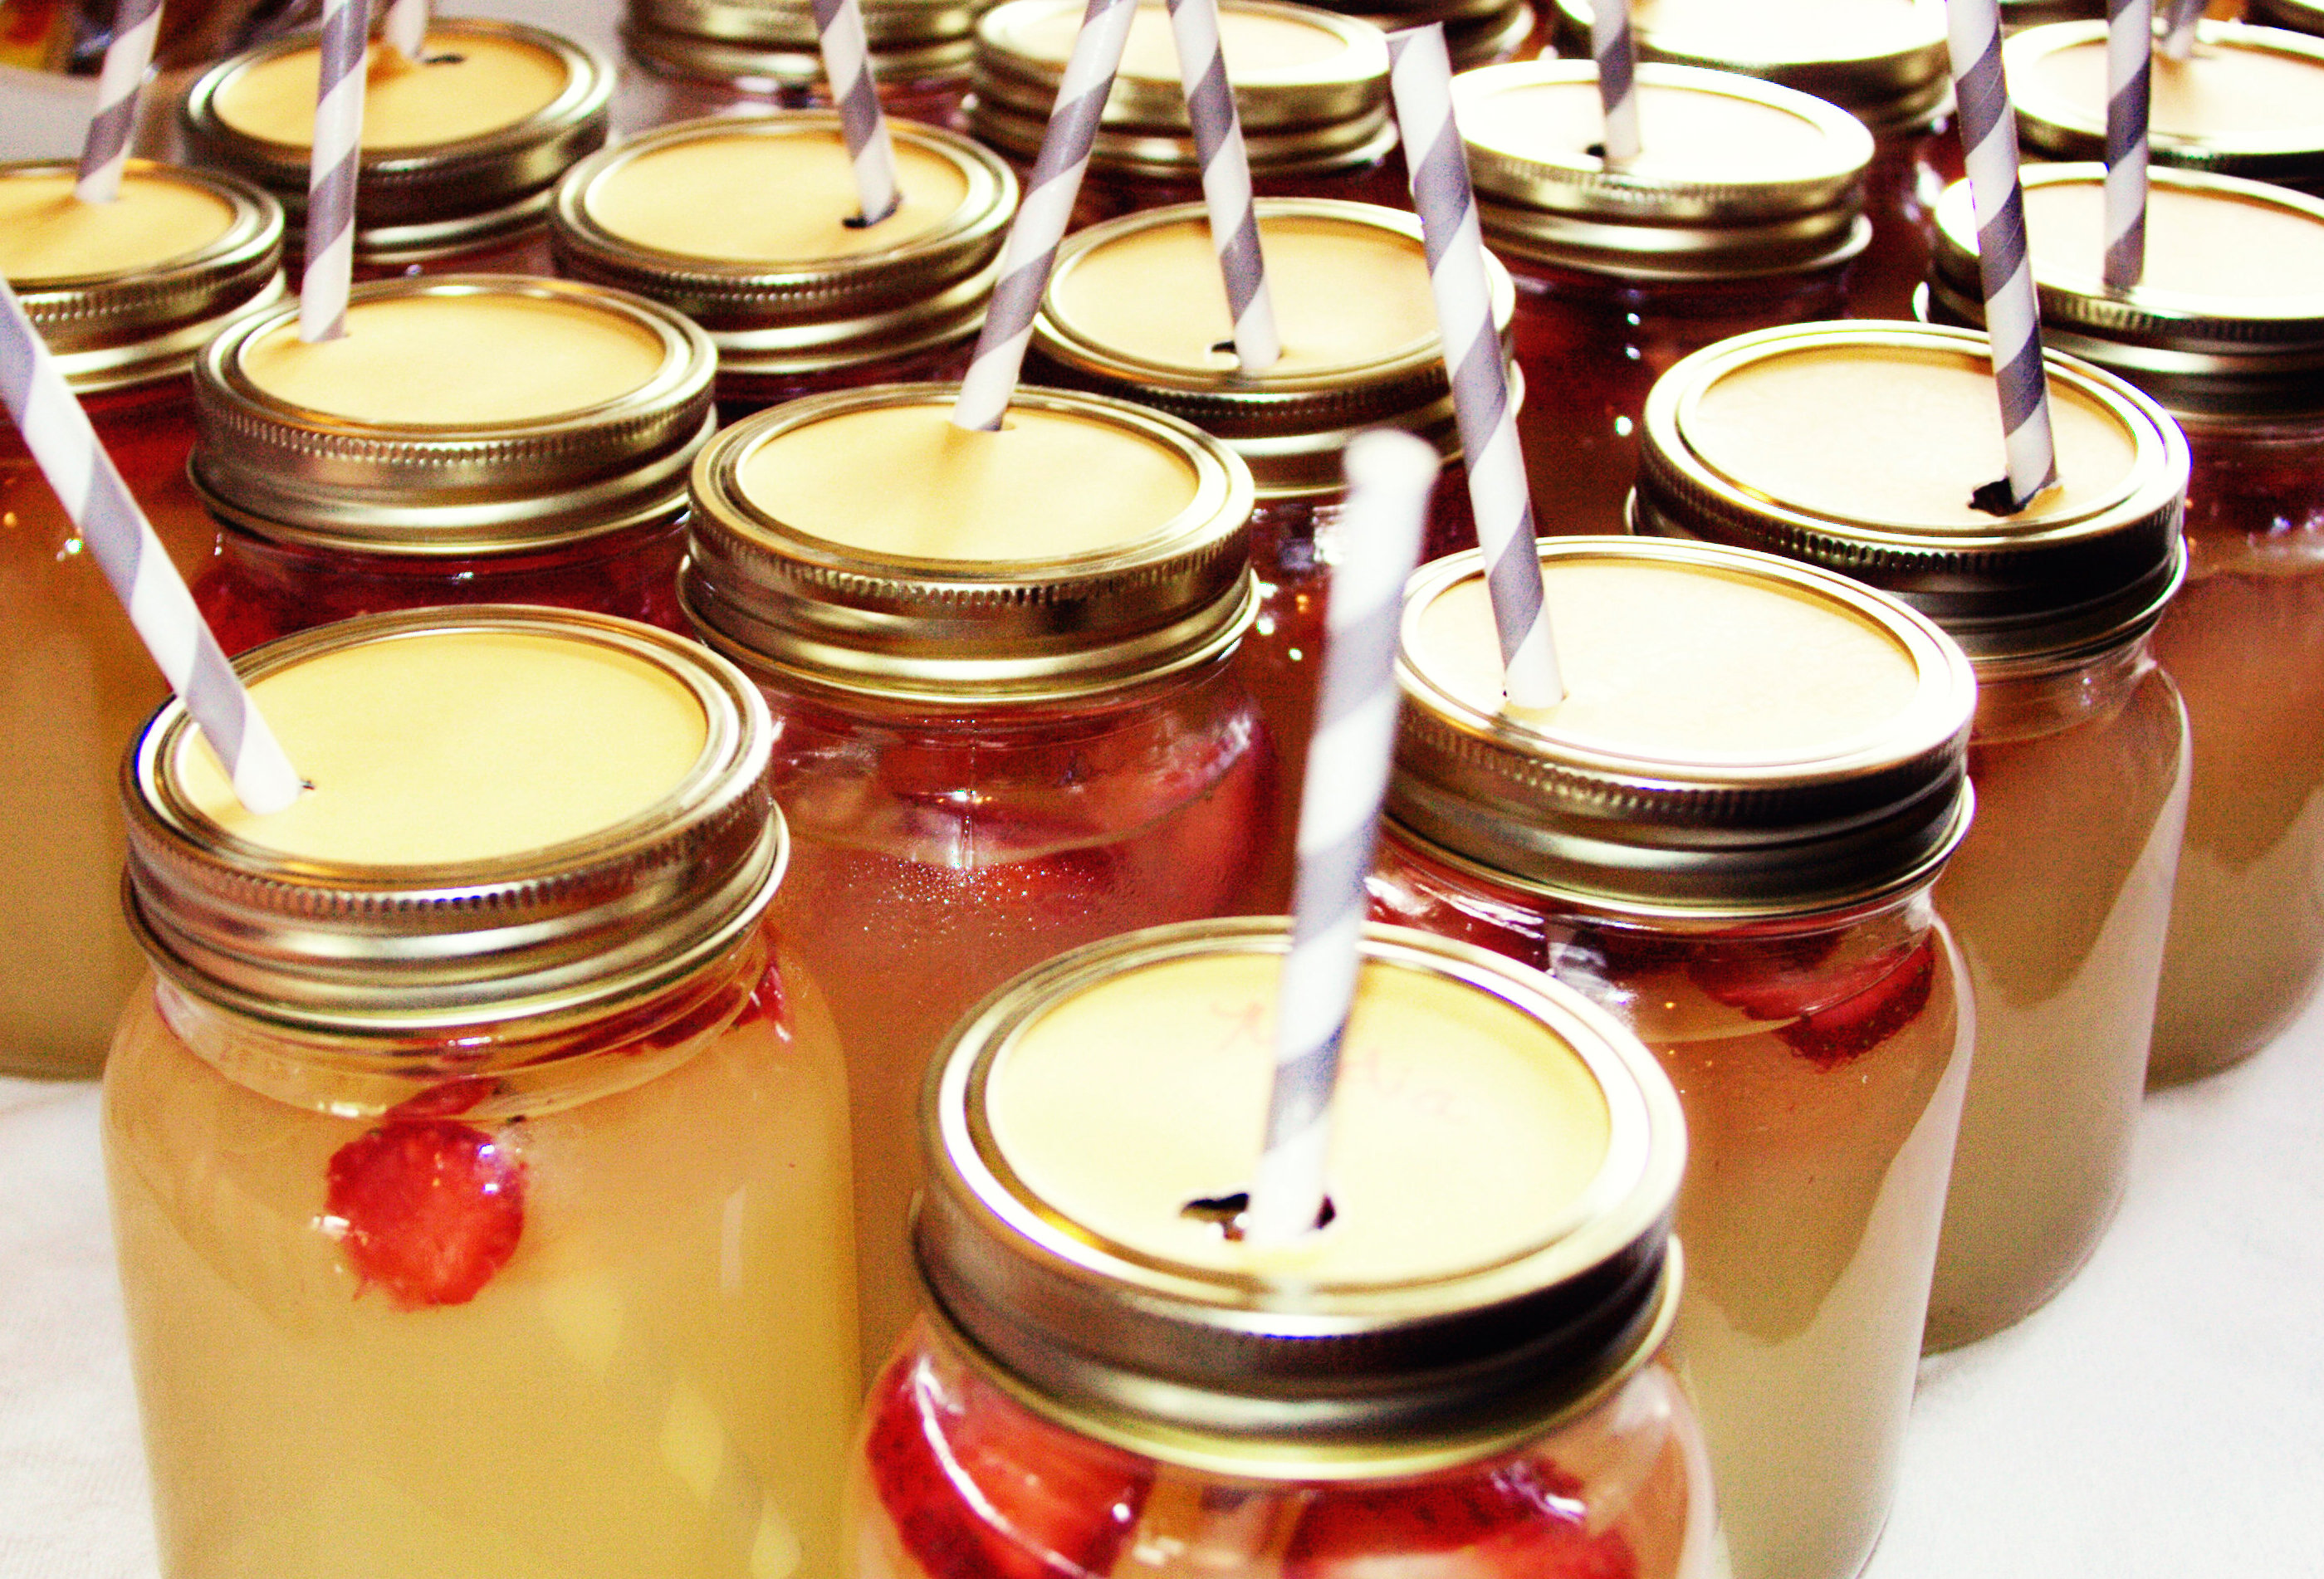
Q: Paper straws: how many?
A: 13